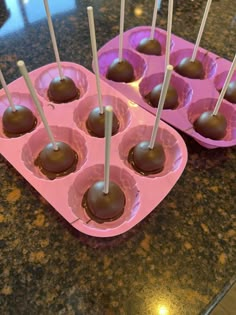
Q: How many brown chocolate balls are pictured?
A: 12